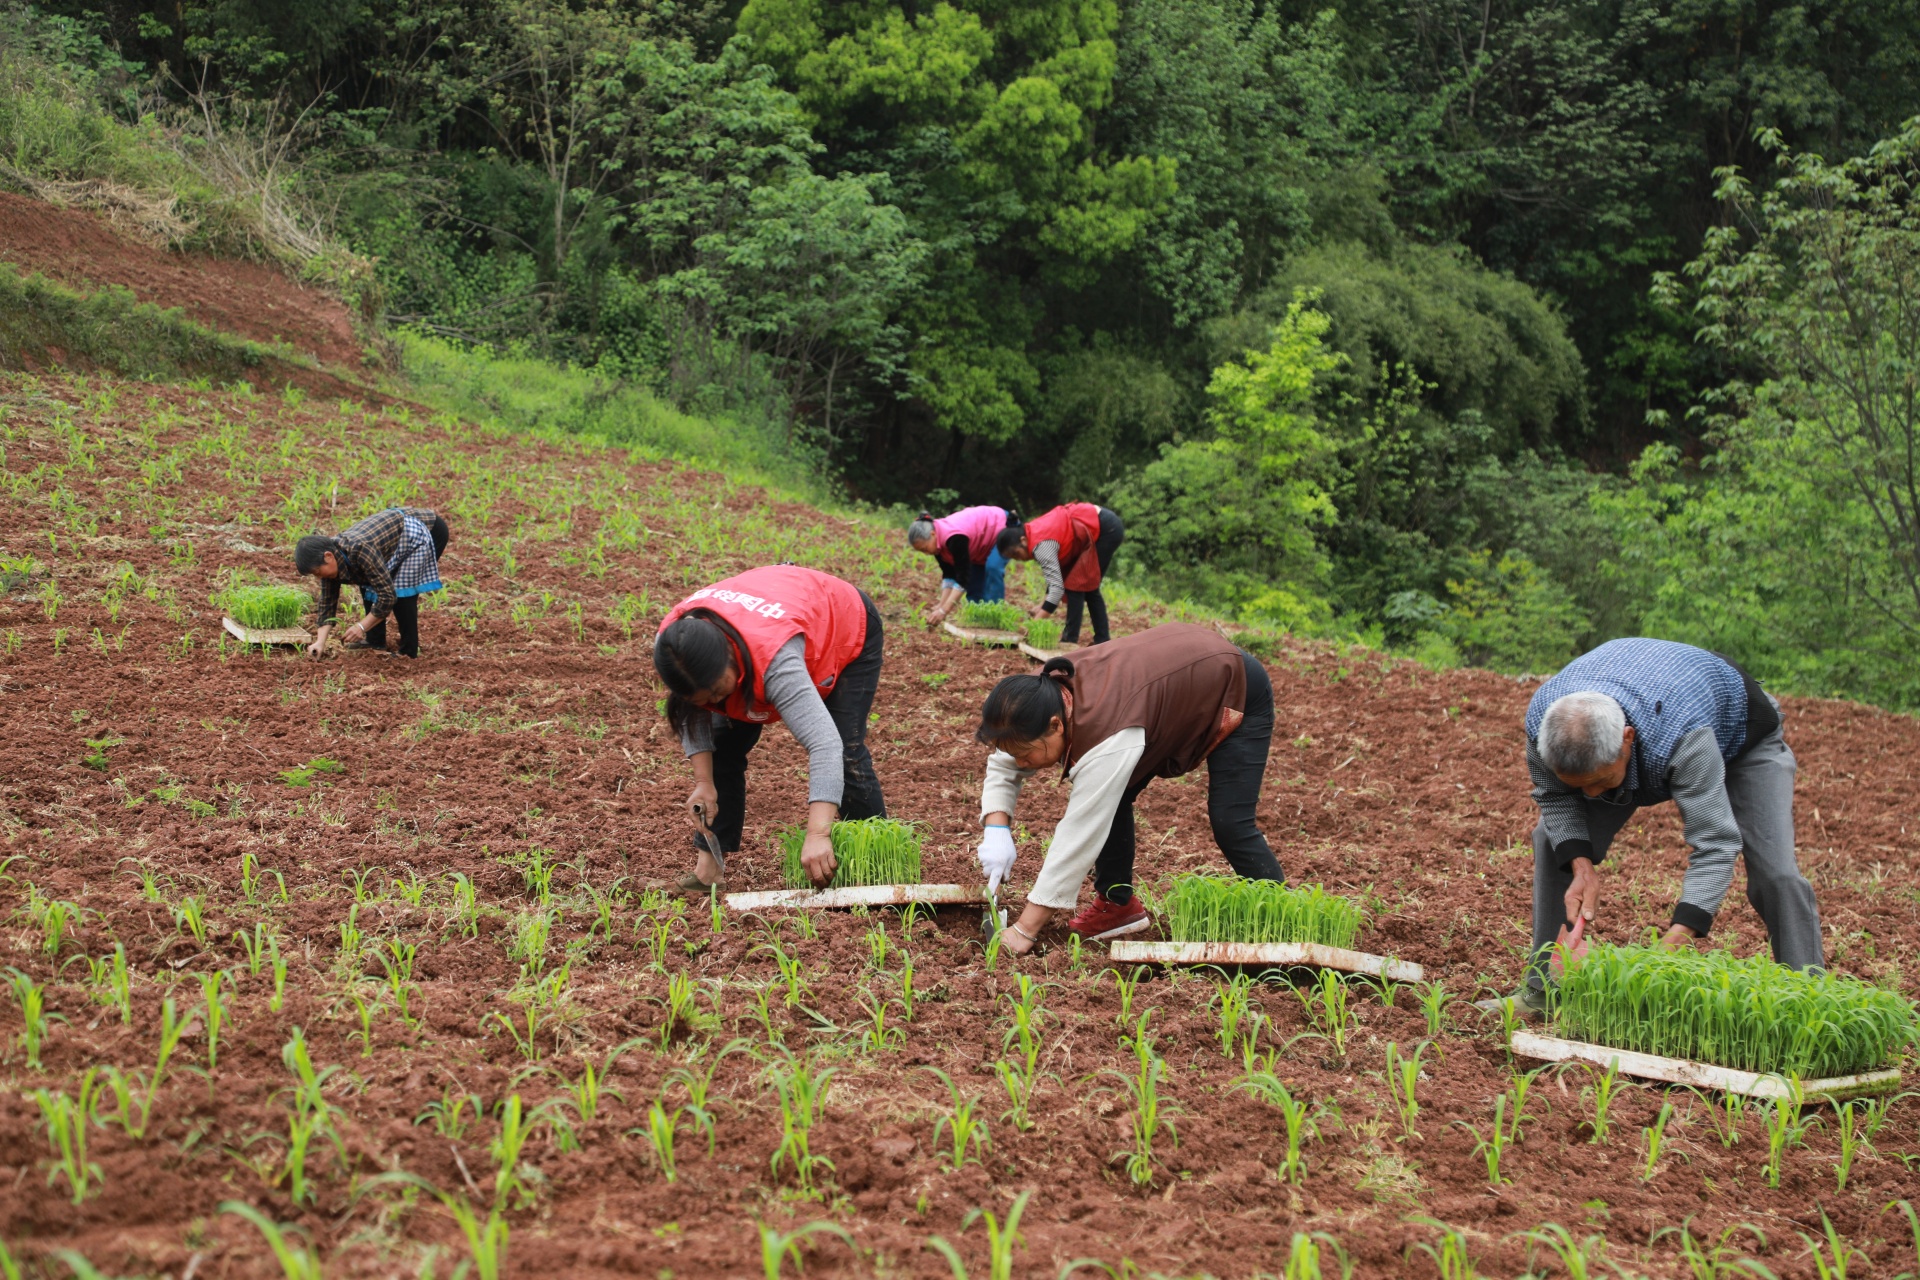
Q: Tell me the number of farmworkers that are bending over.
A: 6